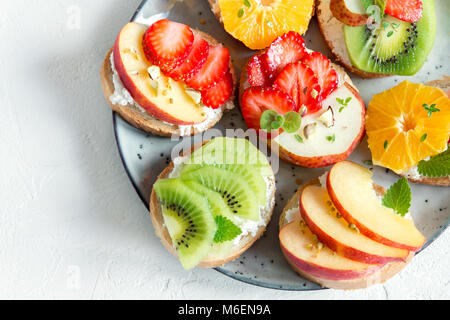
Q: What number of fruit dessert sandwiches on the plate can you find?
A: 7